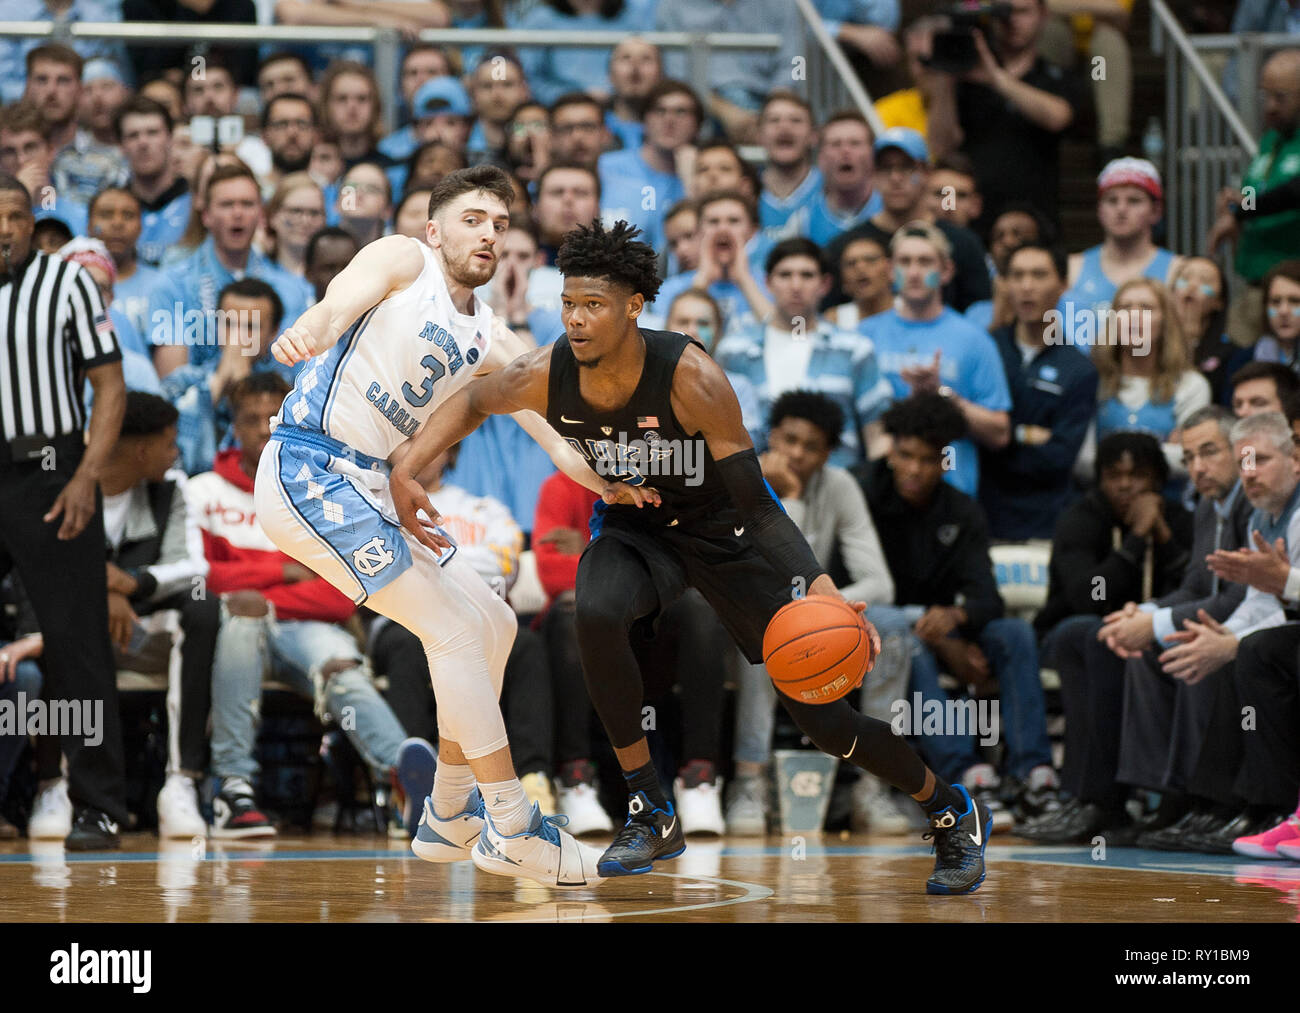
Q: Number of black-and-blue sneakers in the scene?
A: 2